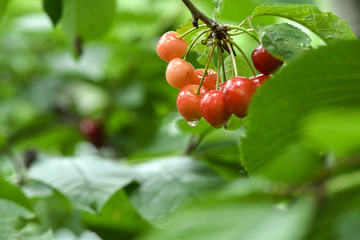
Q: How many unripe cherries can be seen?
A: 2